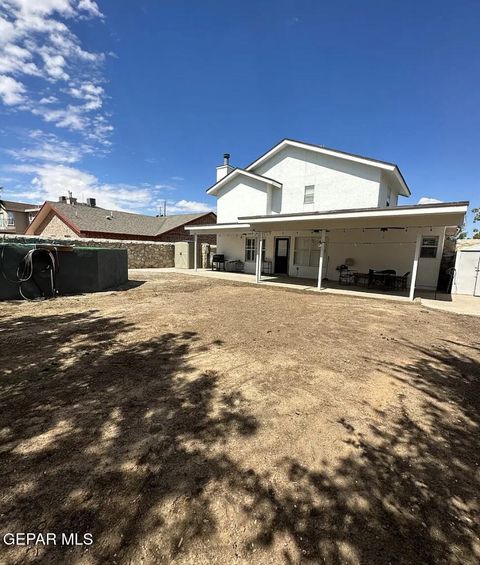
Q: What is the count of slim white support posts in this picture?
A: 5